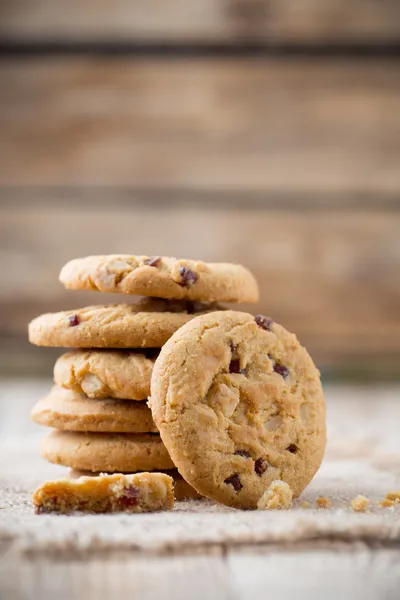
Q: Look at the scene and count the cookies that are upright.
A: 1